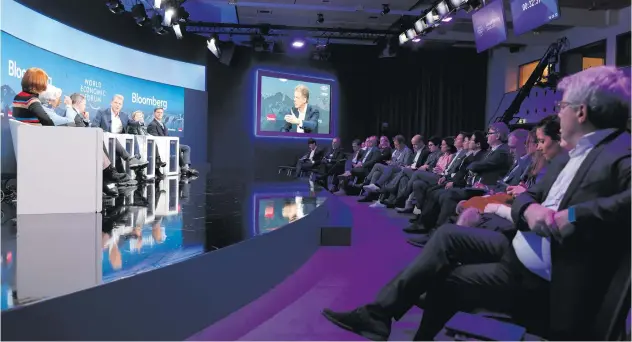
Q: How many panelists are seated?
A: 6